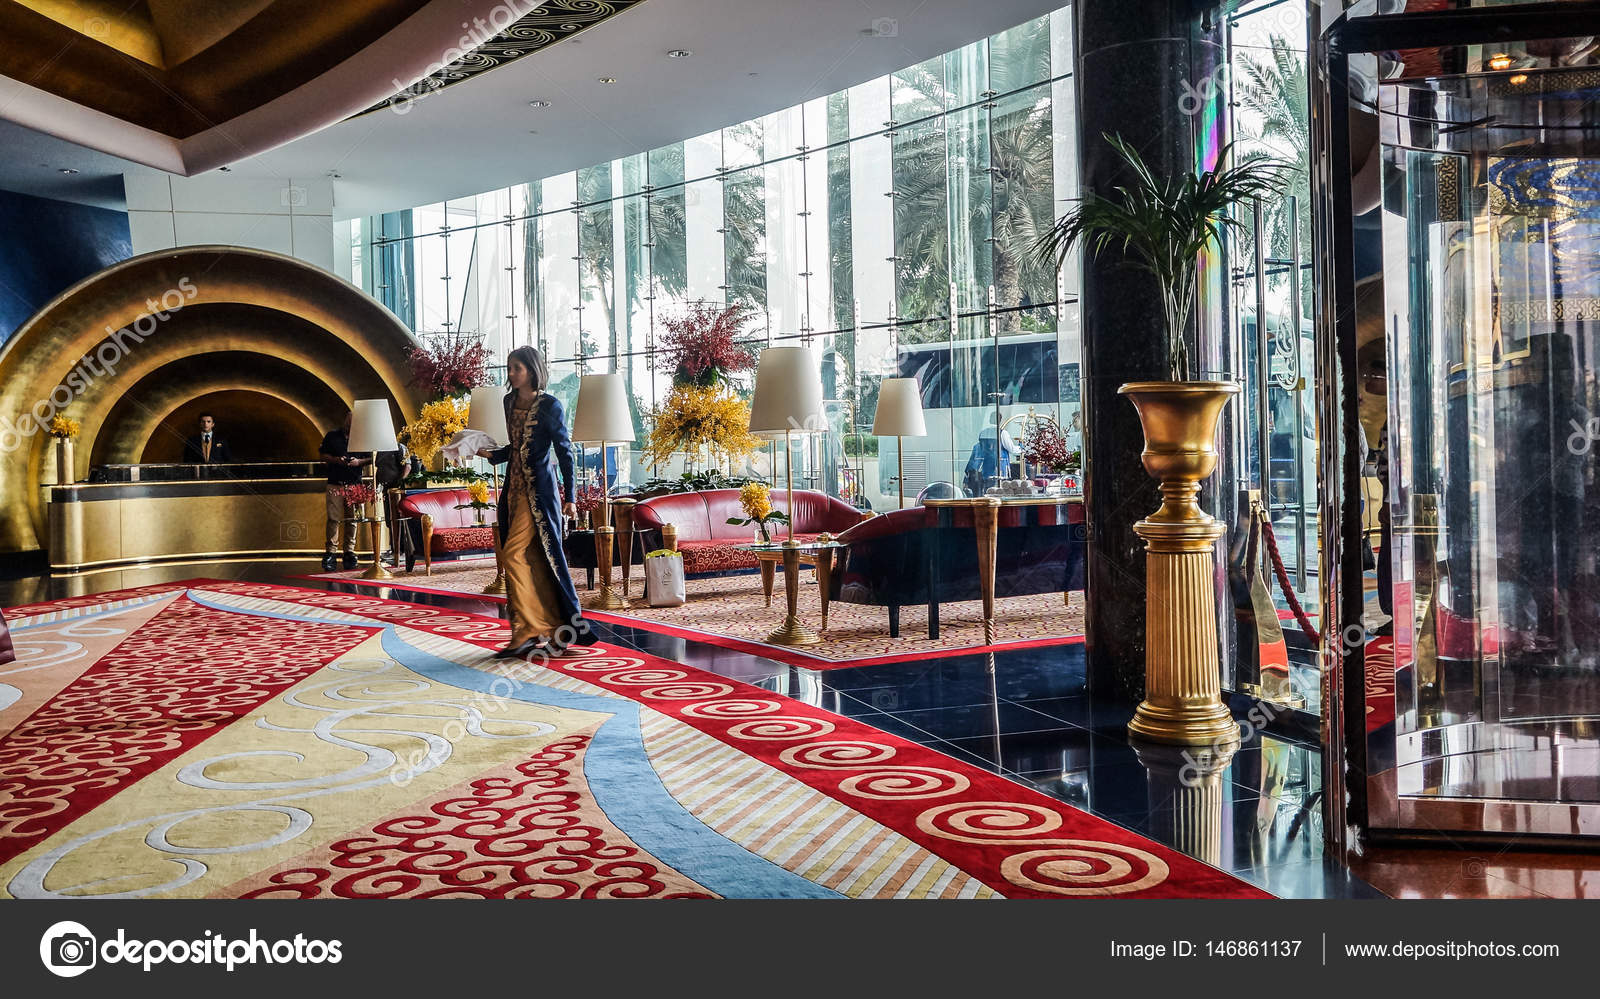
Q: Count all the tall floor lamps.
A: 5